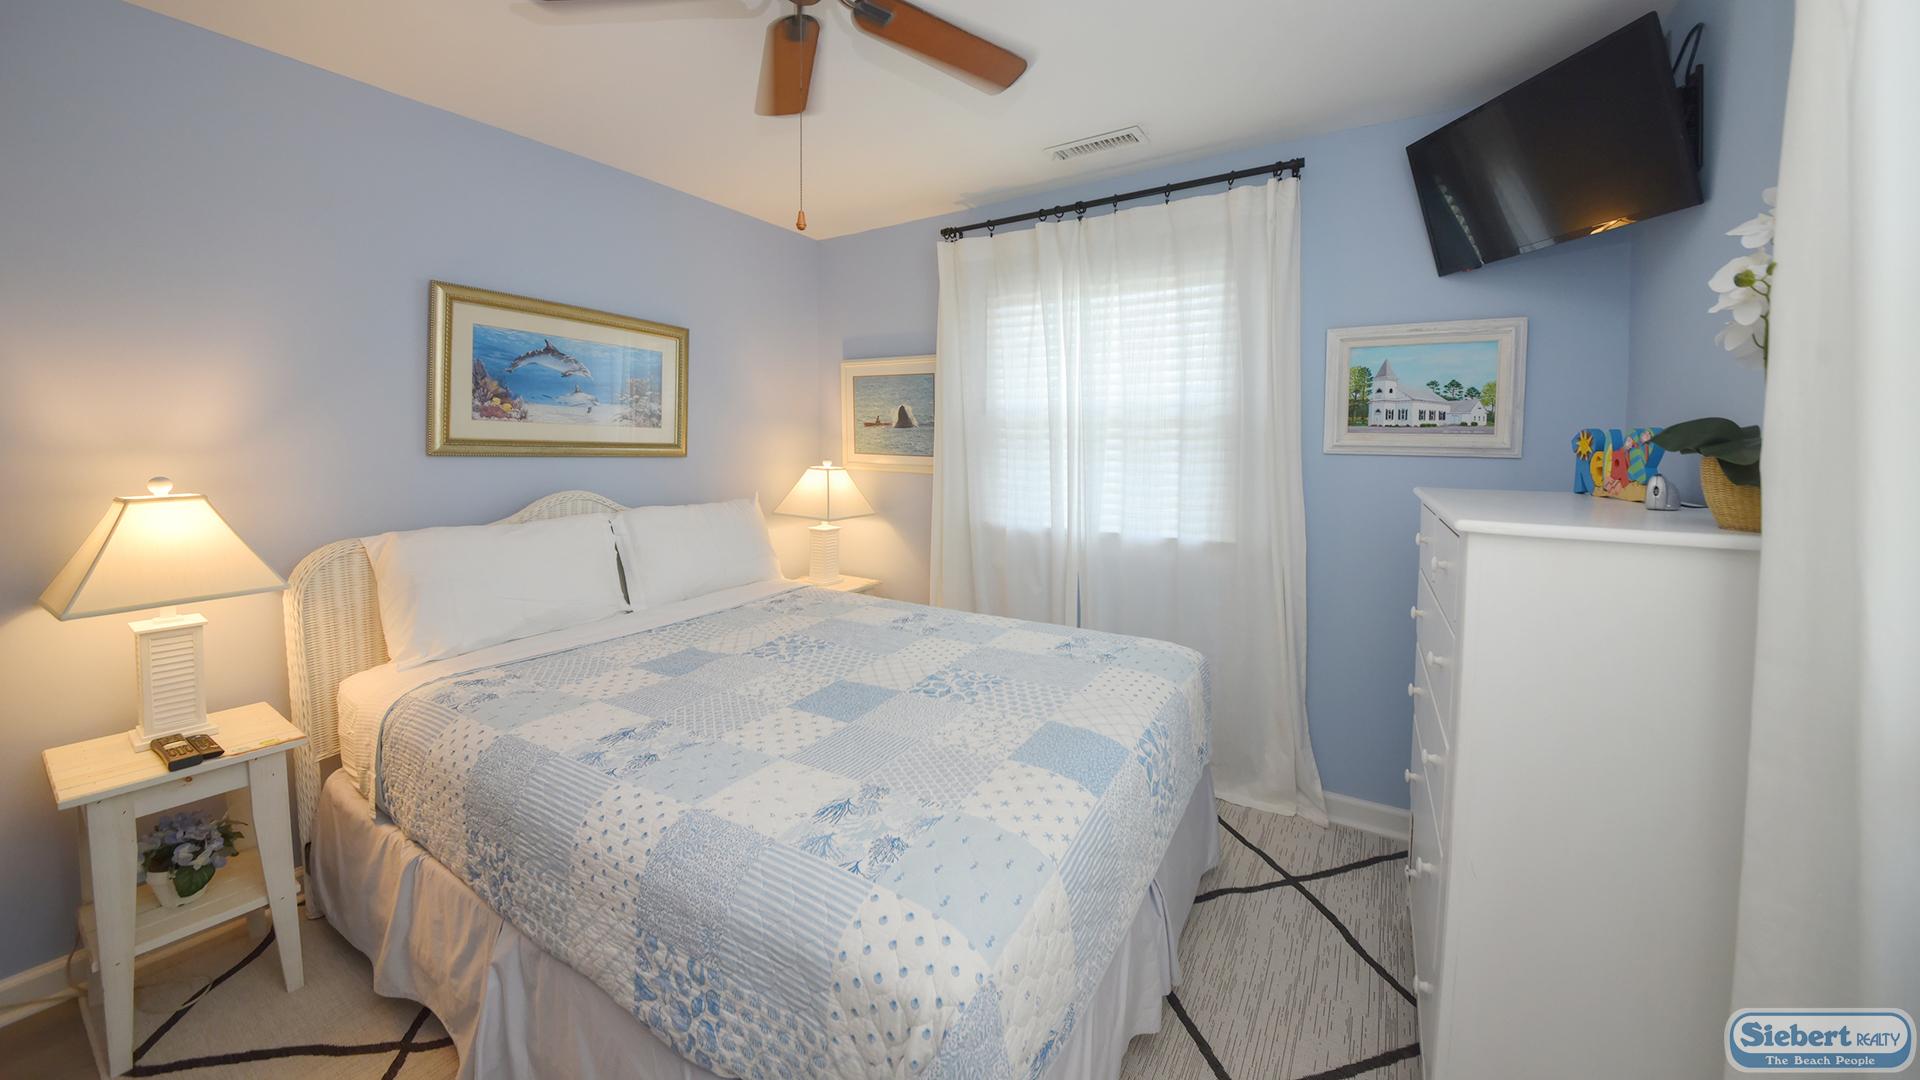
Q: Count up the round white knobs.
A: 10